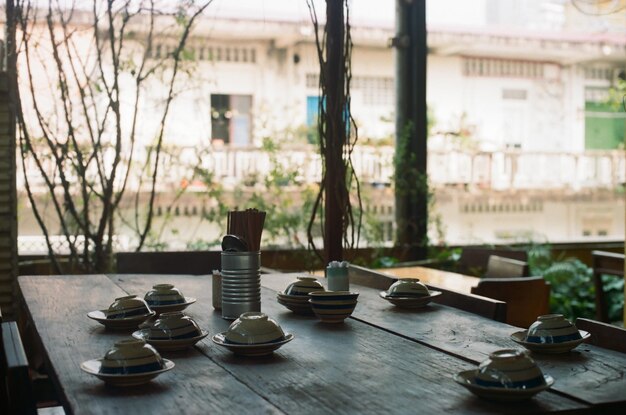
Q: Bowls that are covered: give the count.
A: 9